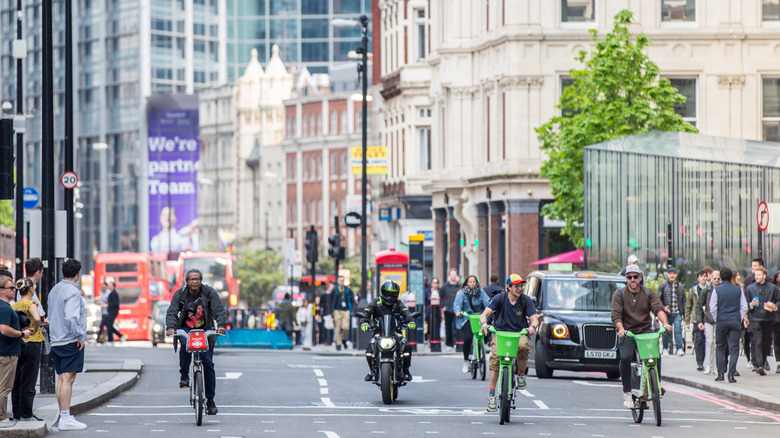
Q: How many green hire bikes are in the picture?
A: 3